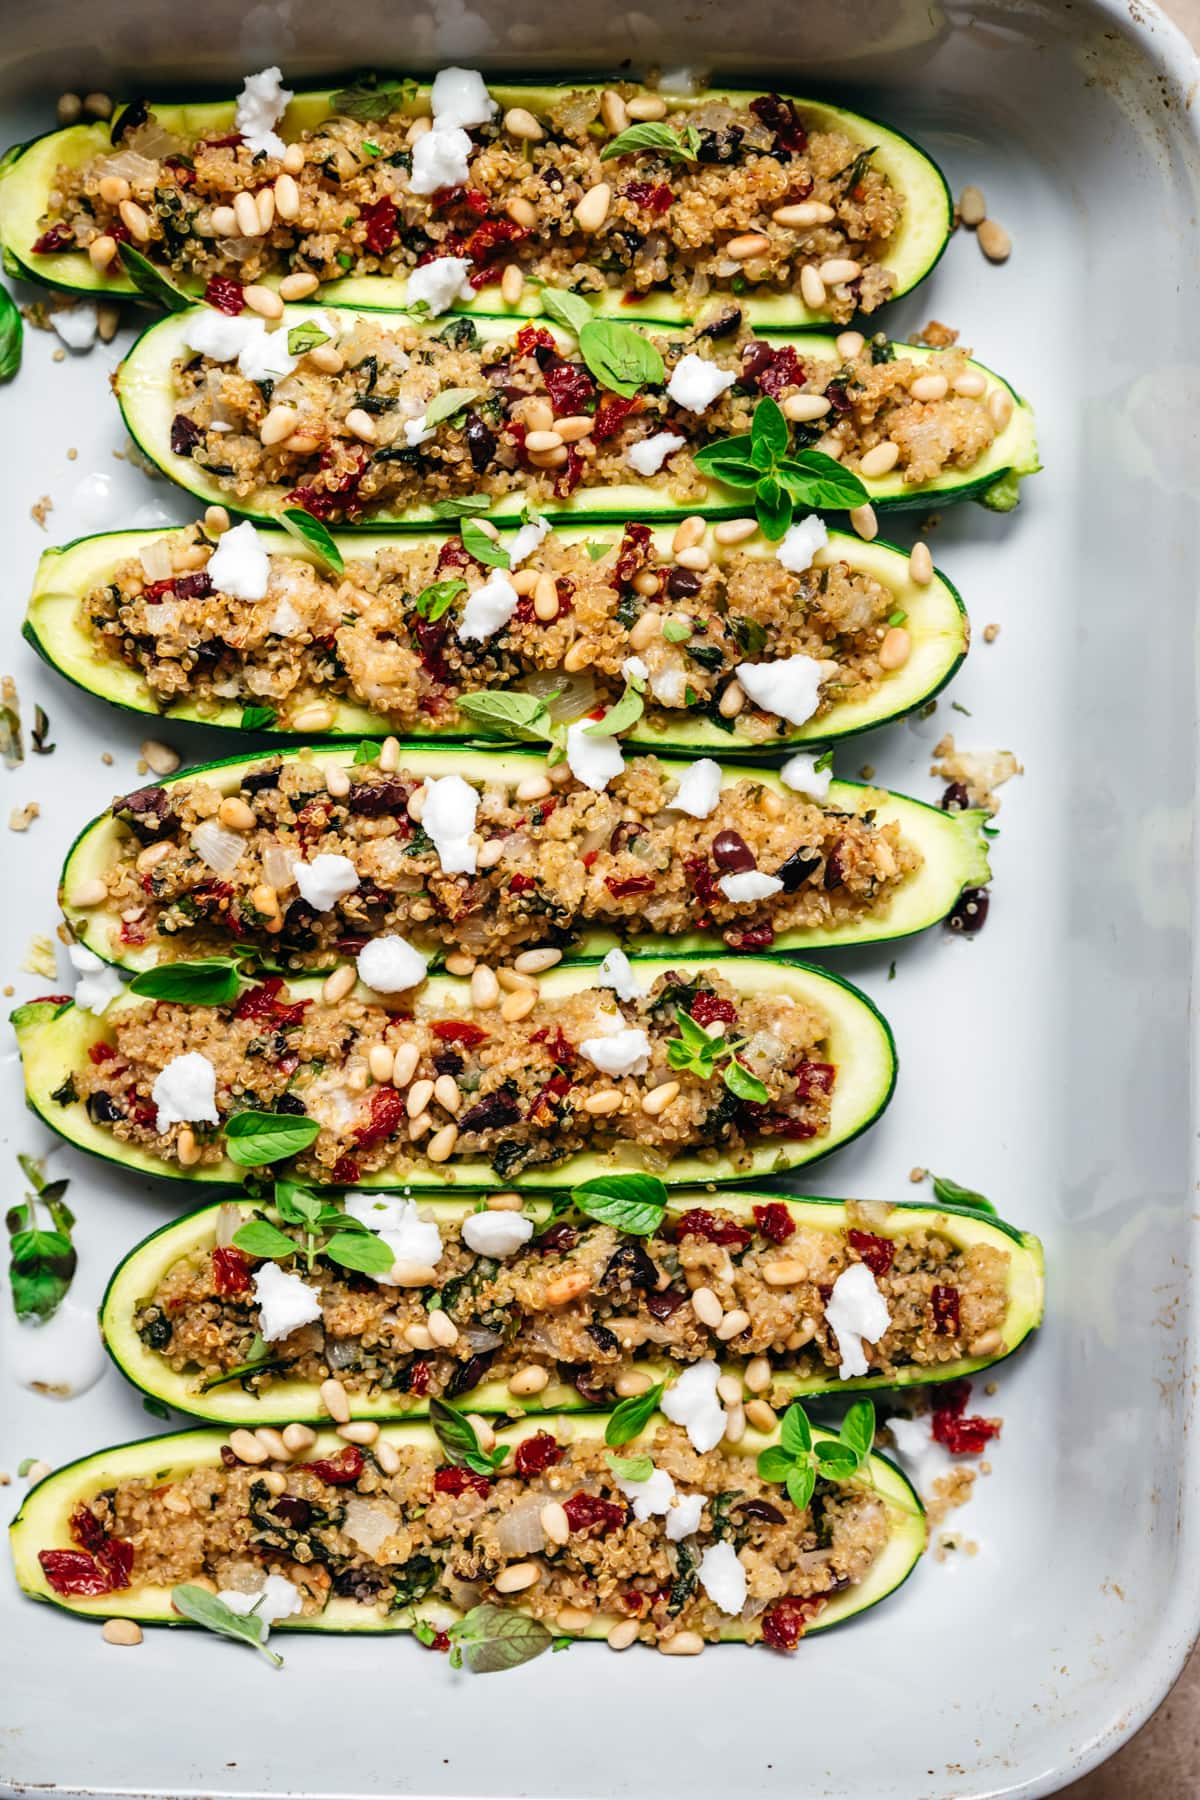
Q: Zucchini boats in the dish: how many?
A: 7